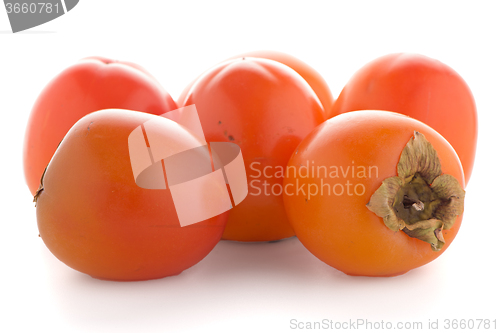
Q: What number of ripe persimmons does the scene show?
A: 6